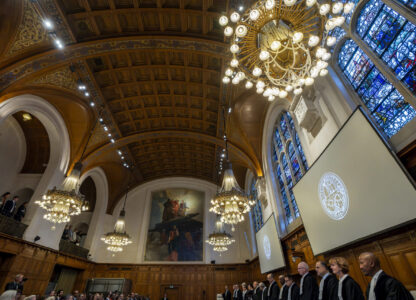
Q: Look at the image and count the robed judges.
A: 14